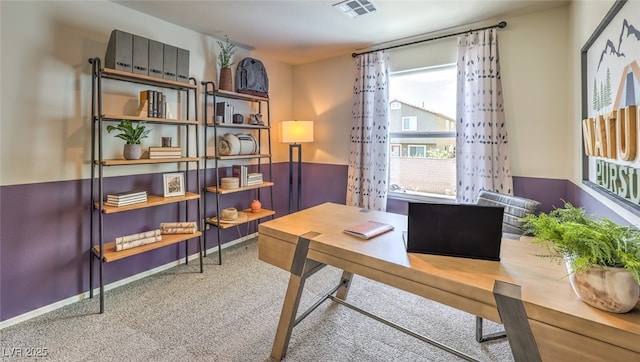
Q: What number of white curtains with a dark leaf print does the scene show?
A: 2